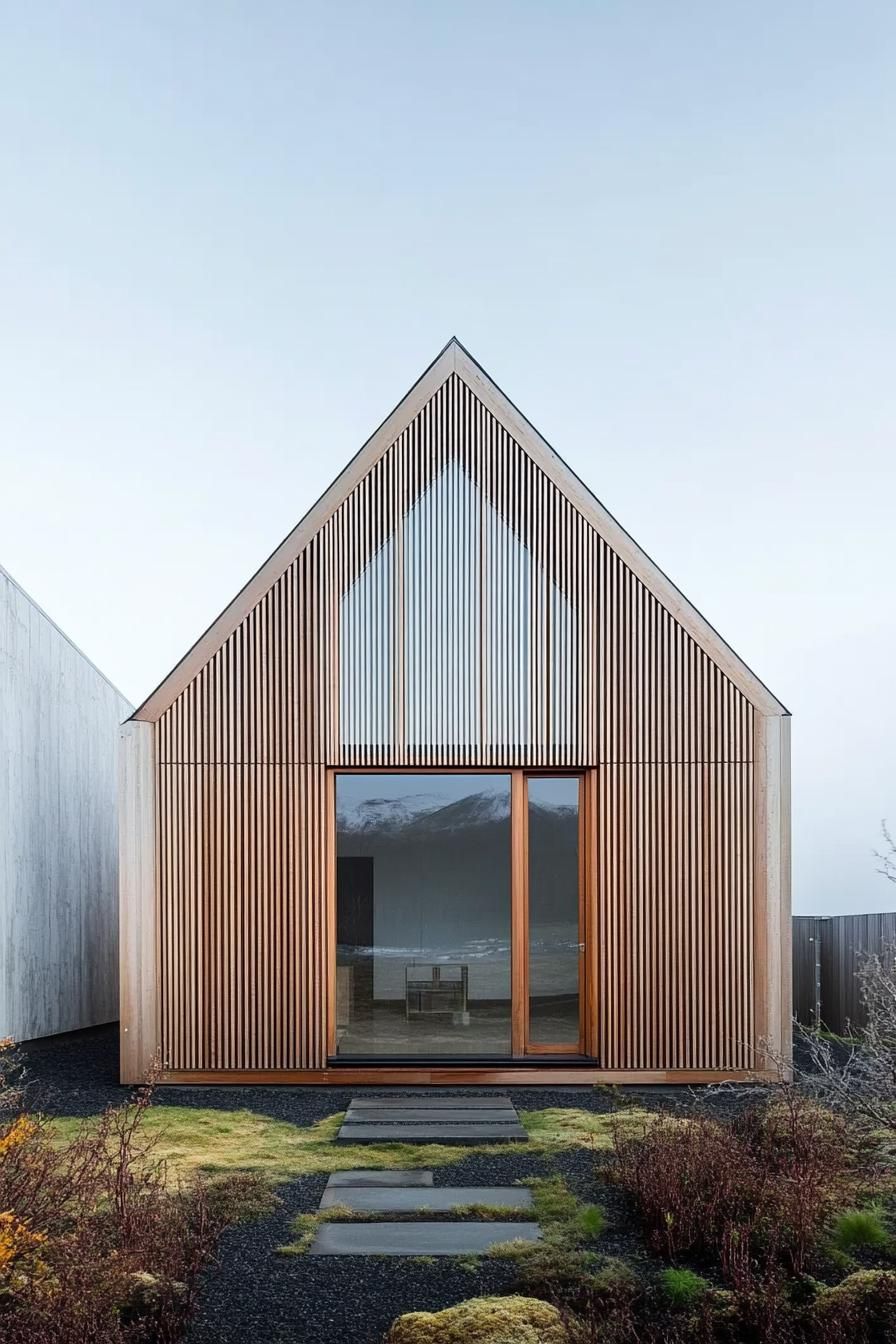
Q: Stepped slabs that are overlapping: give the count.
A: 2